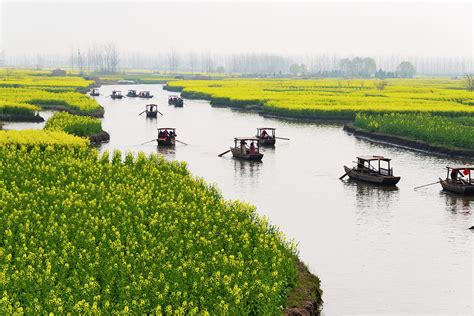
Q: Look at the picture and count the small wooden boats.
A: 12